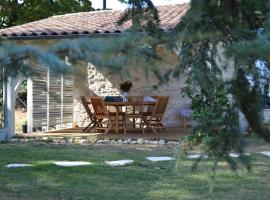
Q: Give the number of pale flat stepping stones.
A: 7